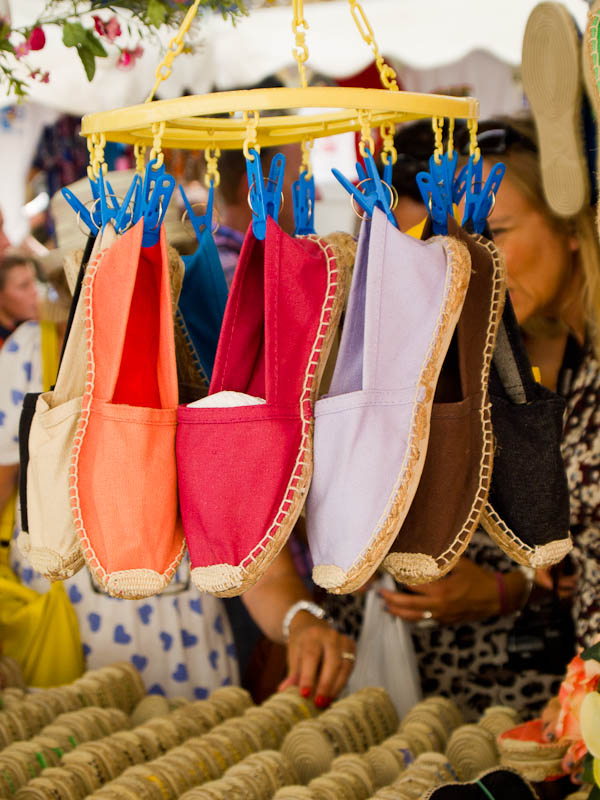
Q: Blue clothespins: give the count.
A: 12